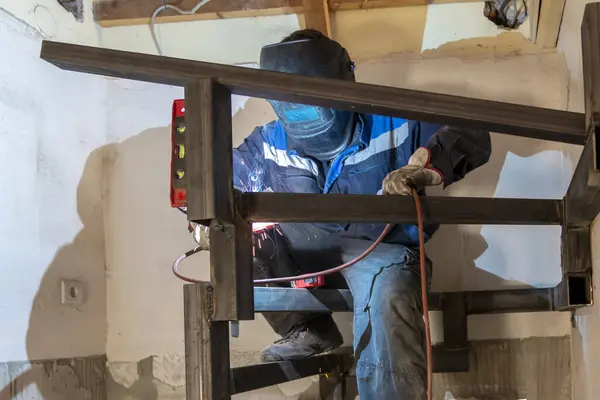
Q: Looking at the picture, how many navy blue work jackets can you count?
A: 1